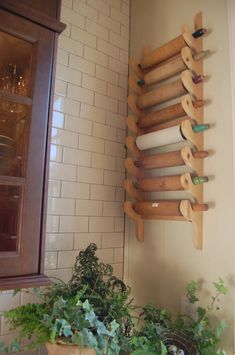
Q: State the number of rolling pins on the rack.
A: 8